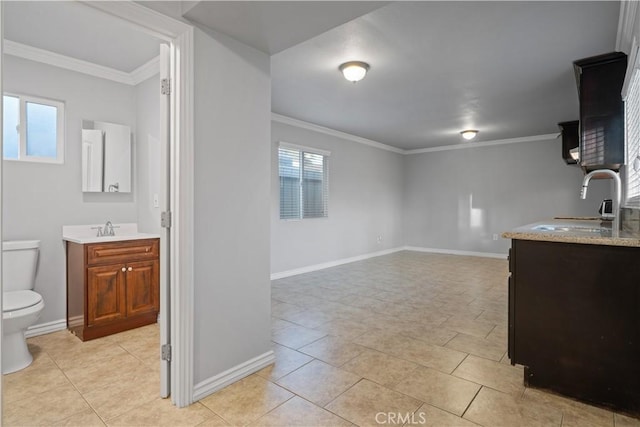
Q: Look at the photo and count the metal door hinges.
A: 3